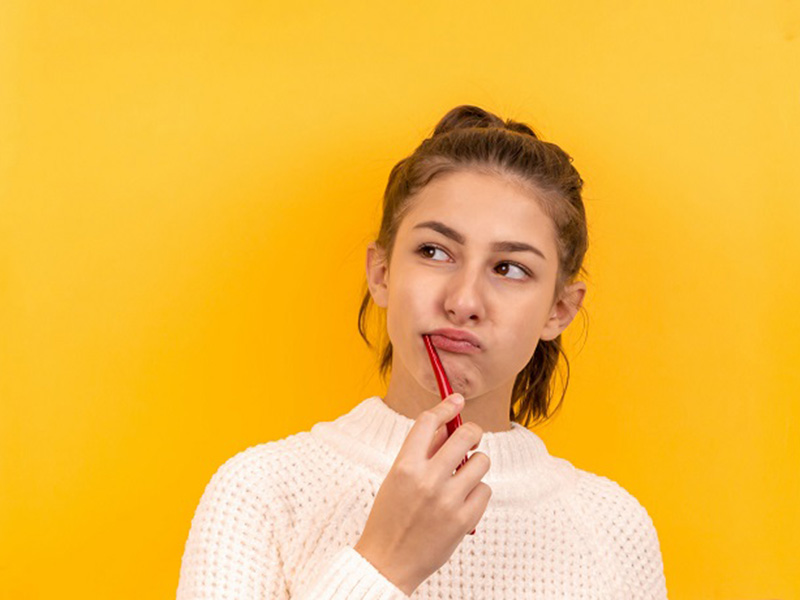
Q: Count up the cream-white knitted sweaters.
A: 1